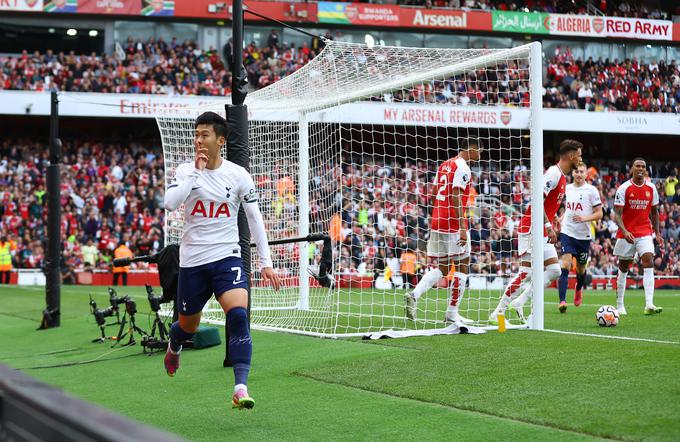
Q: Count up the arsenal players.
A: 3